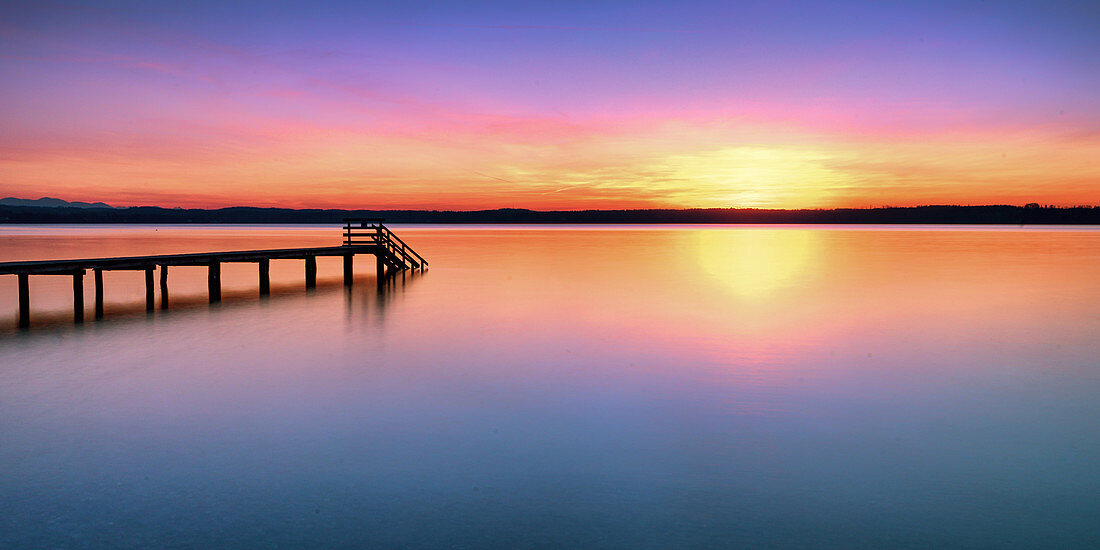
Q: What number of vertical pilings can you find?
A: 10